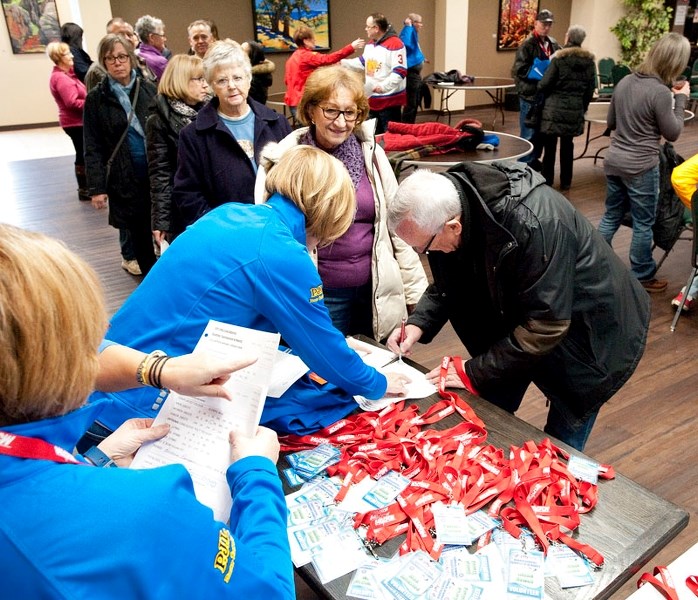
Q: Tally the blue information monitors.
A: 0